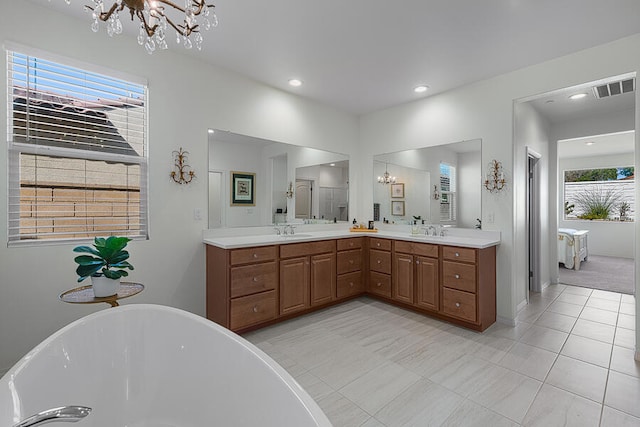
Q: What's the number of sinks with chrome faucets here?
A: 2